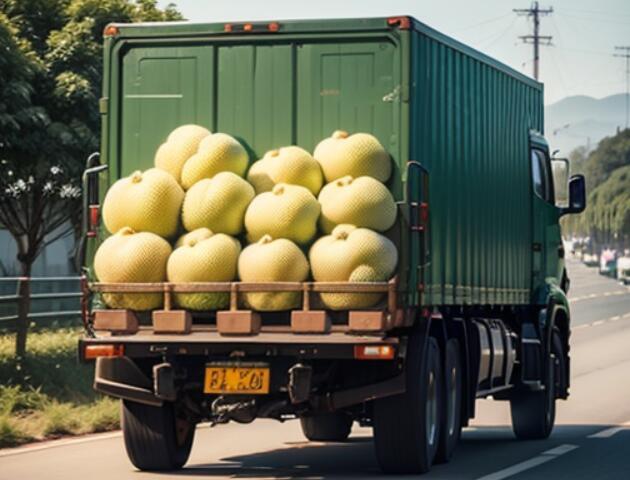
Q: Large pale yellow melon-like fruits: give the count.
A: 12